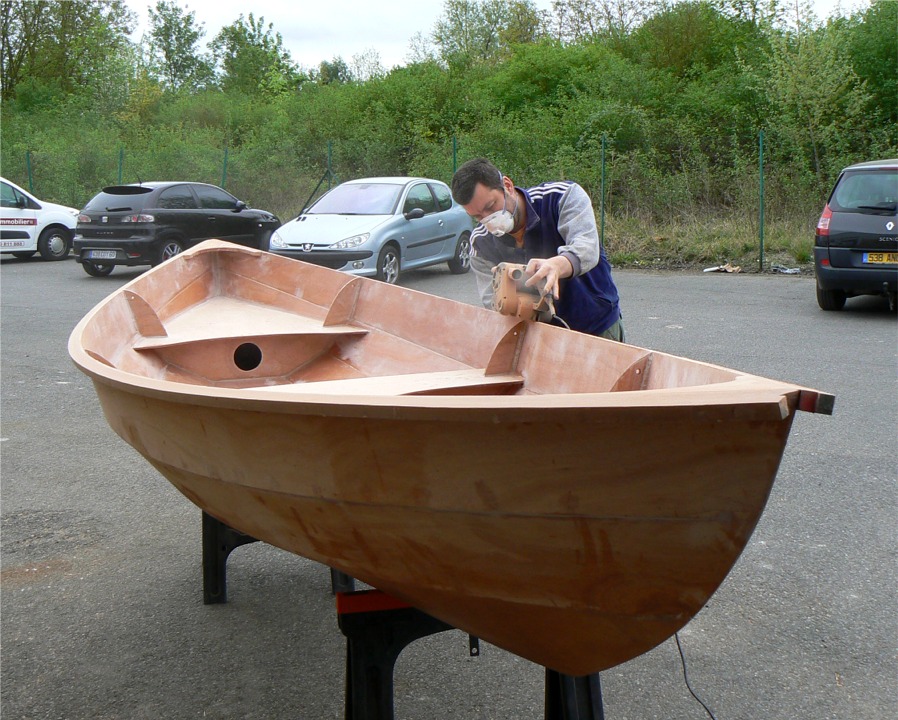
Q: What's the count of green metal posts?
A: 7